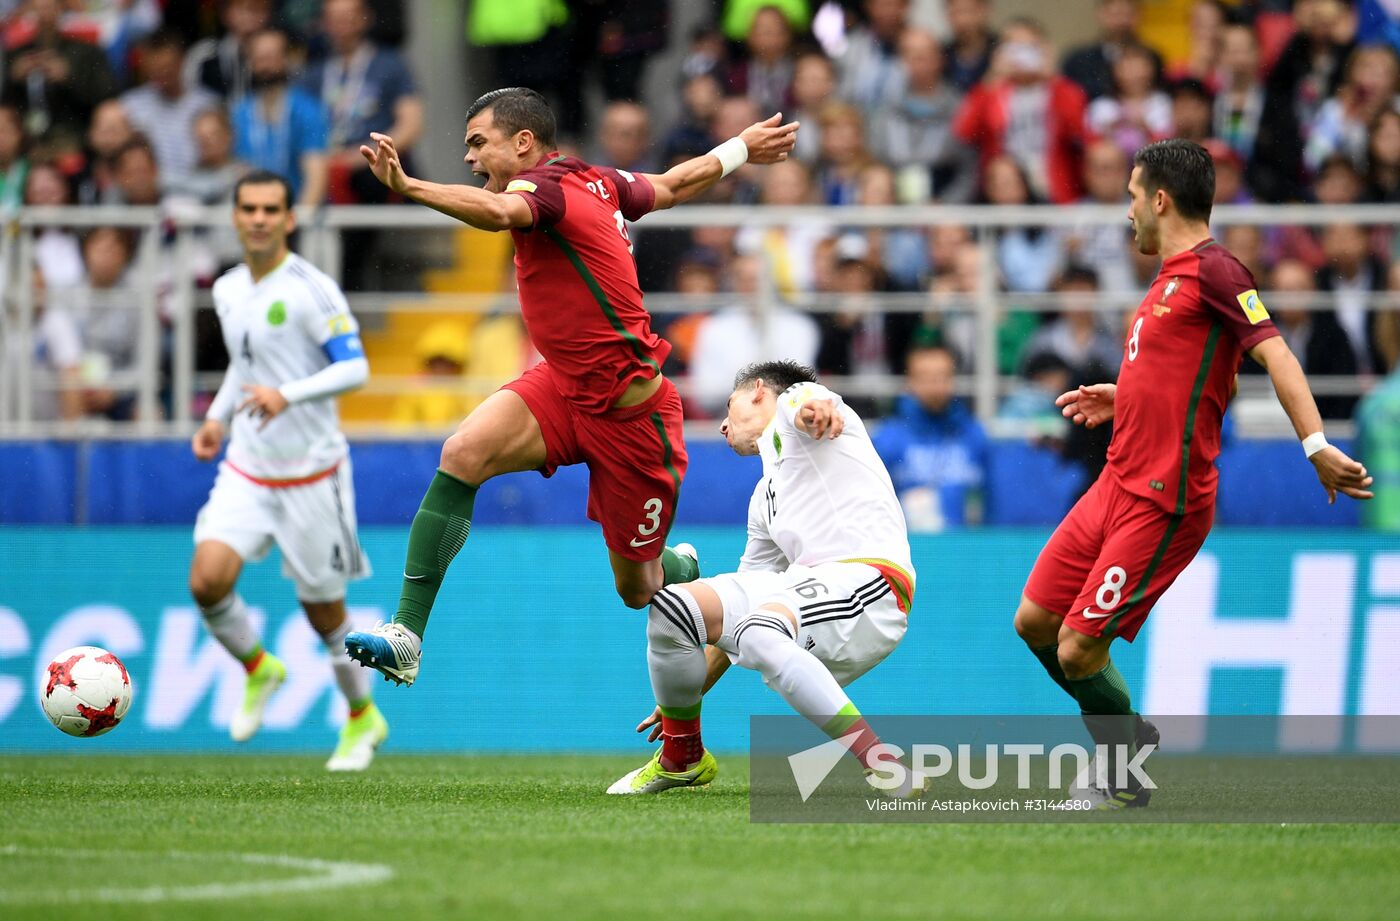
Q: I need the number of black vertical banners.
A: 0